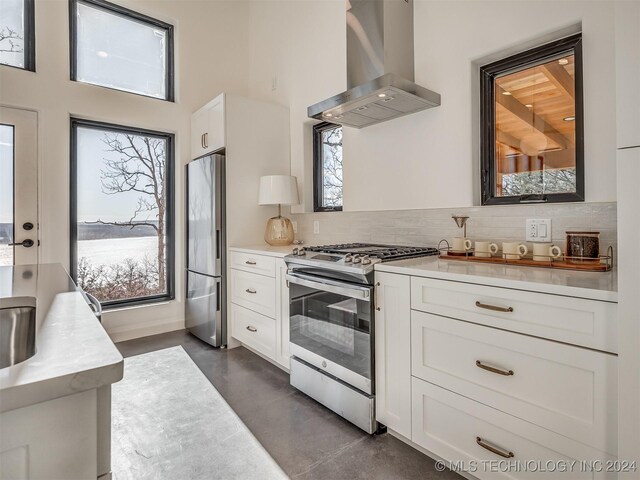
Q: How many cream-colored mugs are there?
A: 4